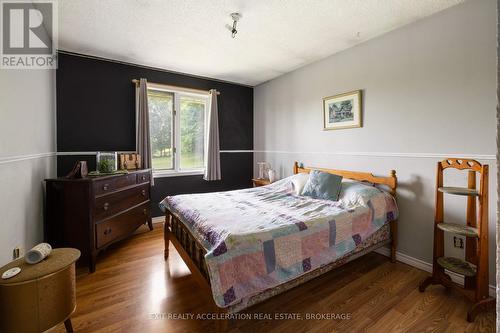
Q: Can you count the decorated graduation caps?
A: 0